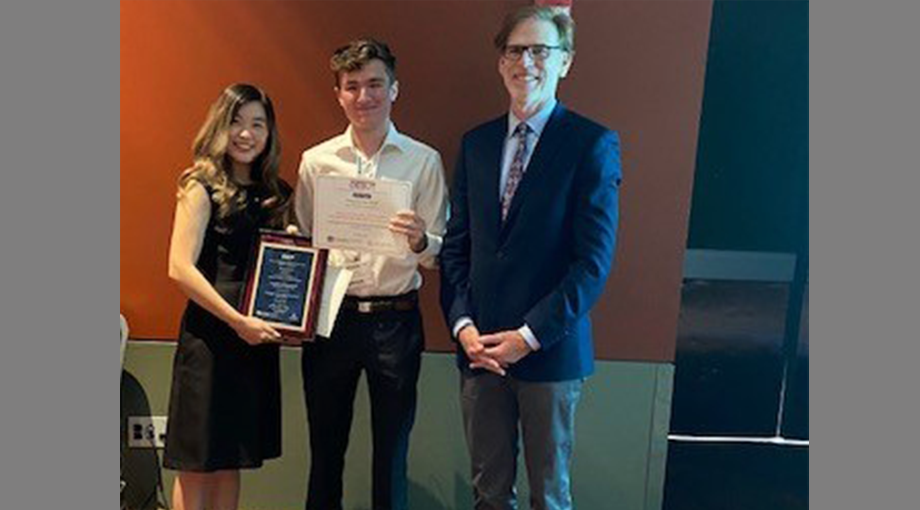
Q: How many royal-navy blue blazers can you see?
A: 1